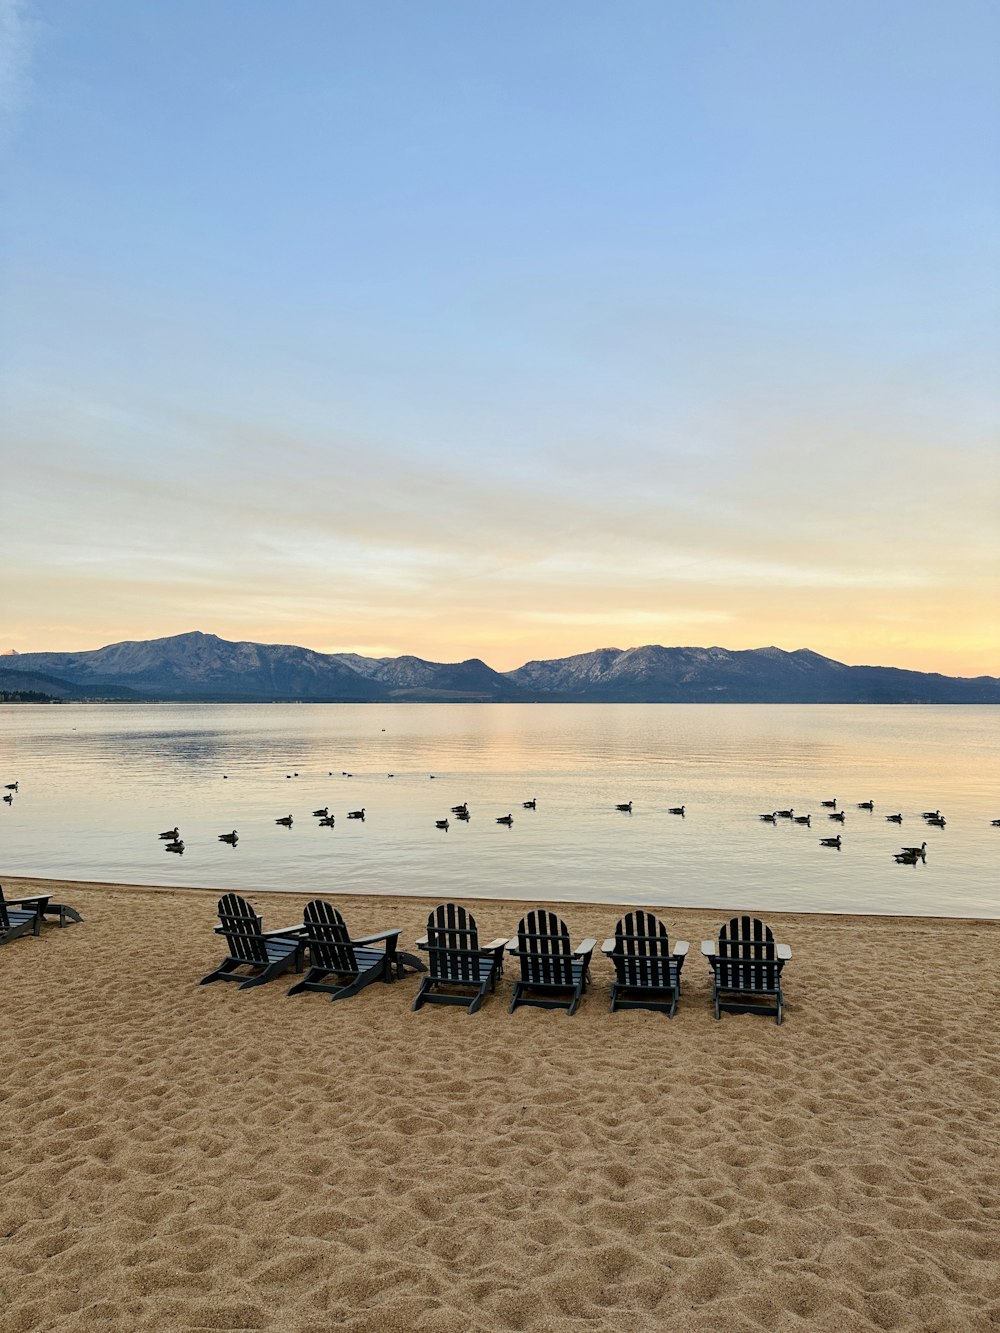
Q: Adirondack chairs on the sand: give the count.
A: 7